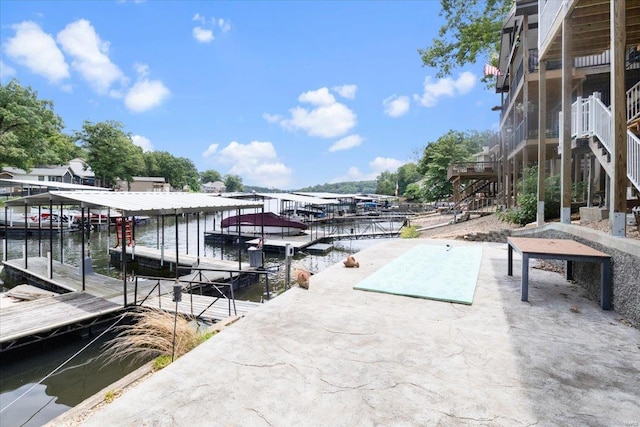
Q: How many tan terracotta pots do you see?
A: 2